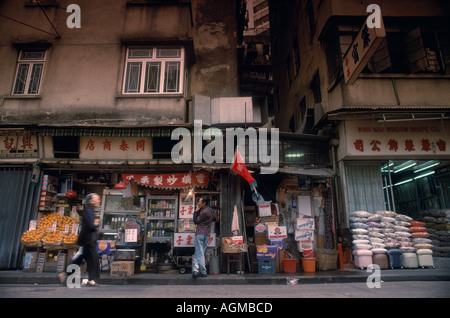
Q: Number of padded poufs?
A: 5